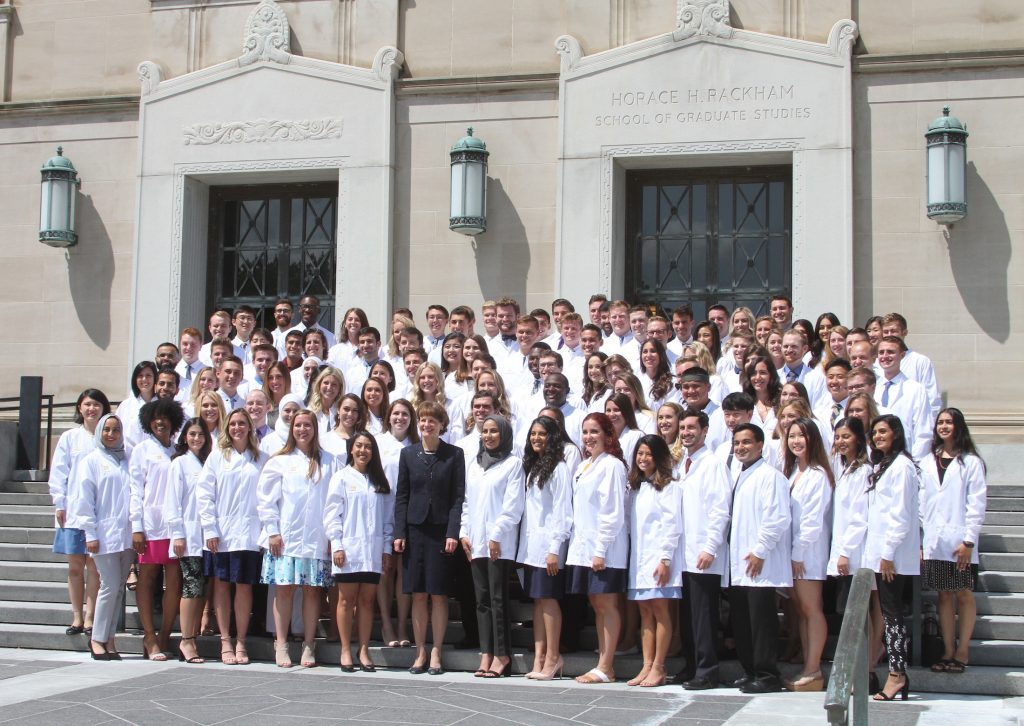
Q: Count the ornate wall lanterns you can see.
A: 3